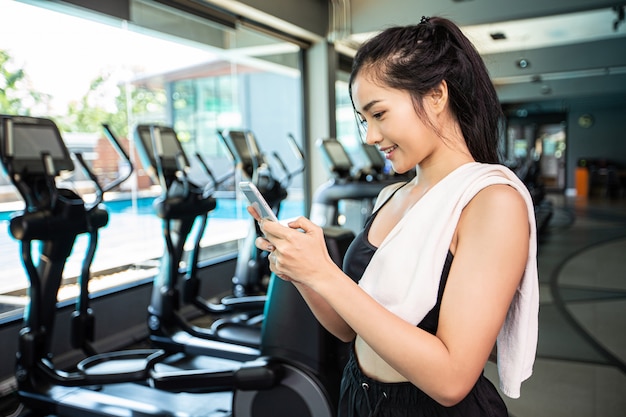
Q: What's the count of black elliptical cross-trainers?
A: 3